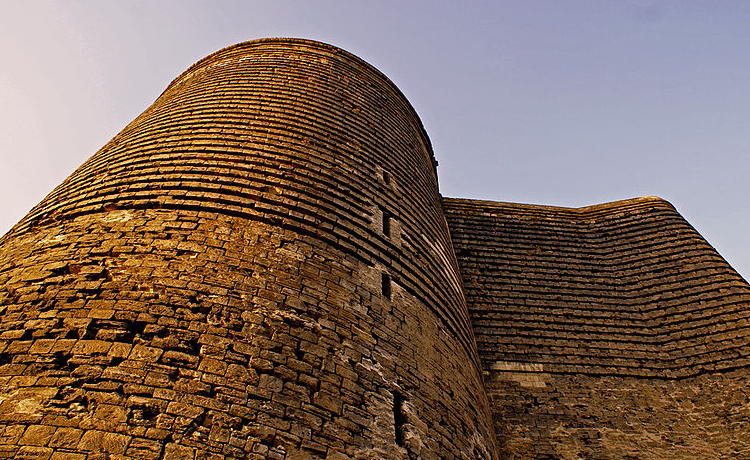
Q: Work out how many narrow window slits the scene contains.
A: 4